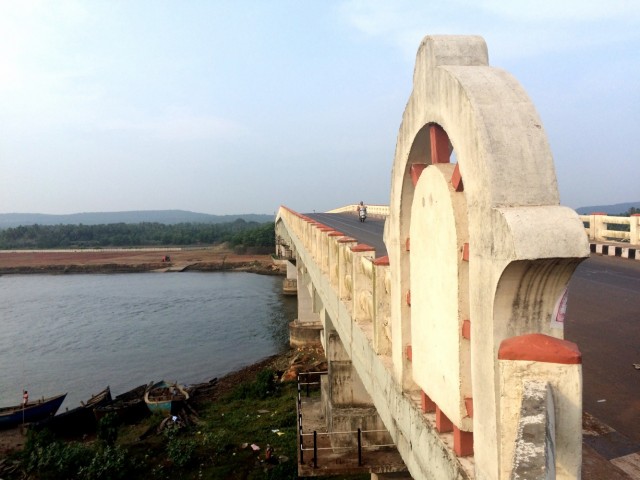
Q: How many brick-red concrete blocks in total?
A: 12